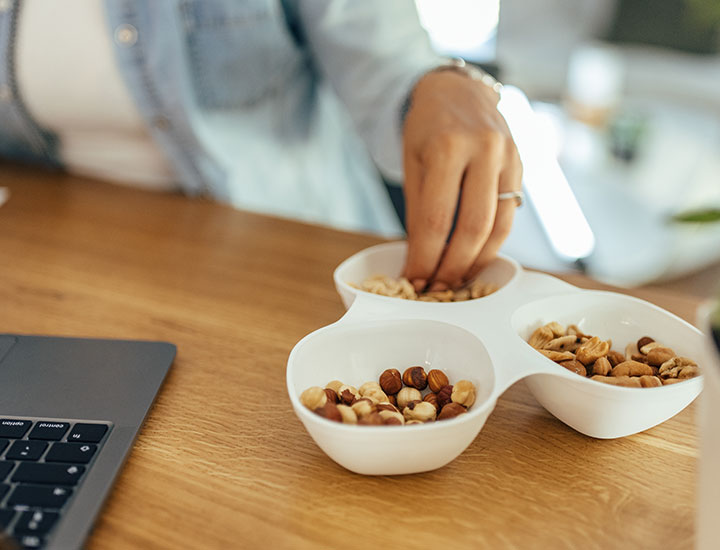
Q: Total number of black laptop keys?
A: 13